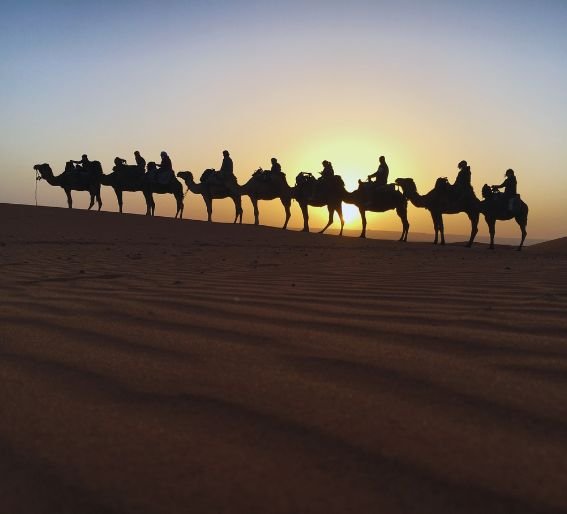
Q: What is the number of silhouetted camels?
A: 9